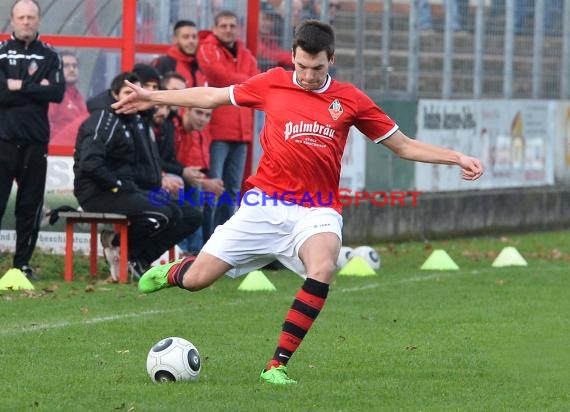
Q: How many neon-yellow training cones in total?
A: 5